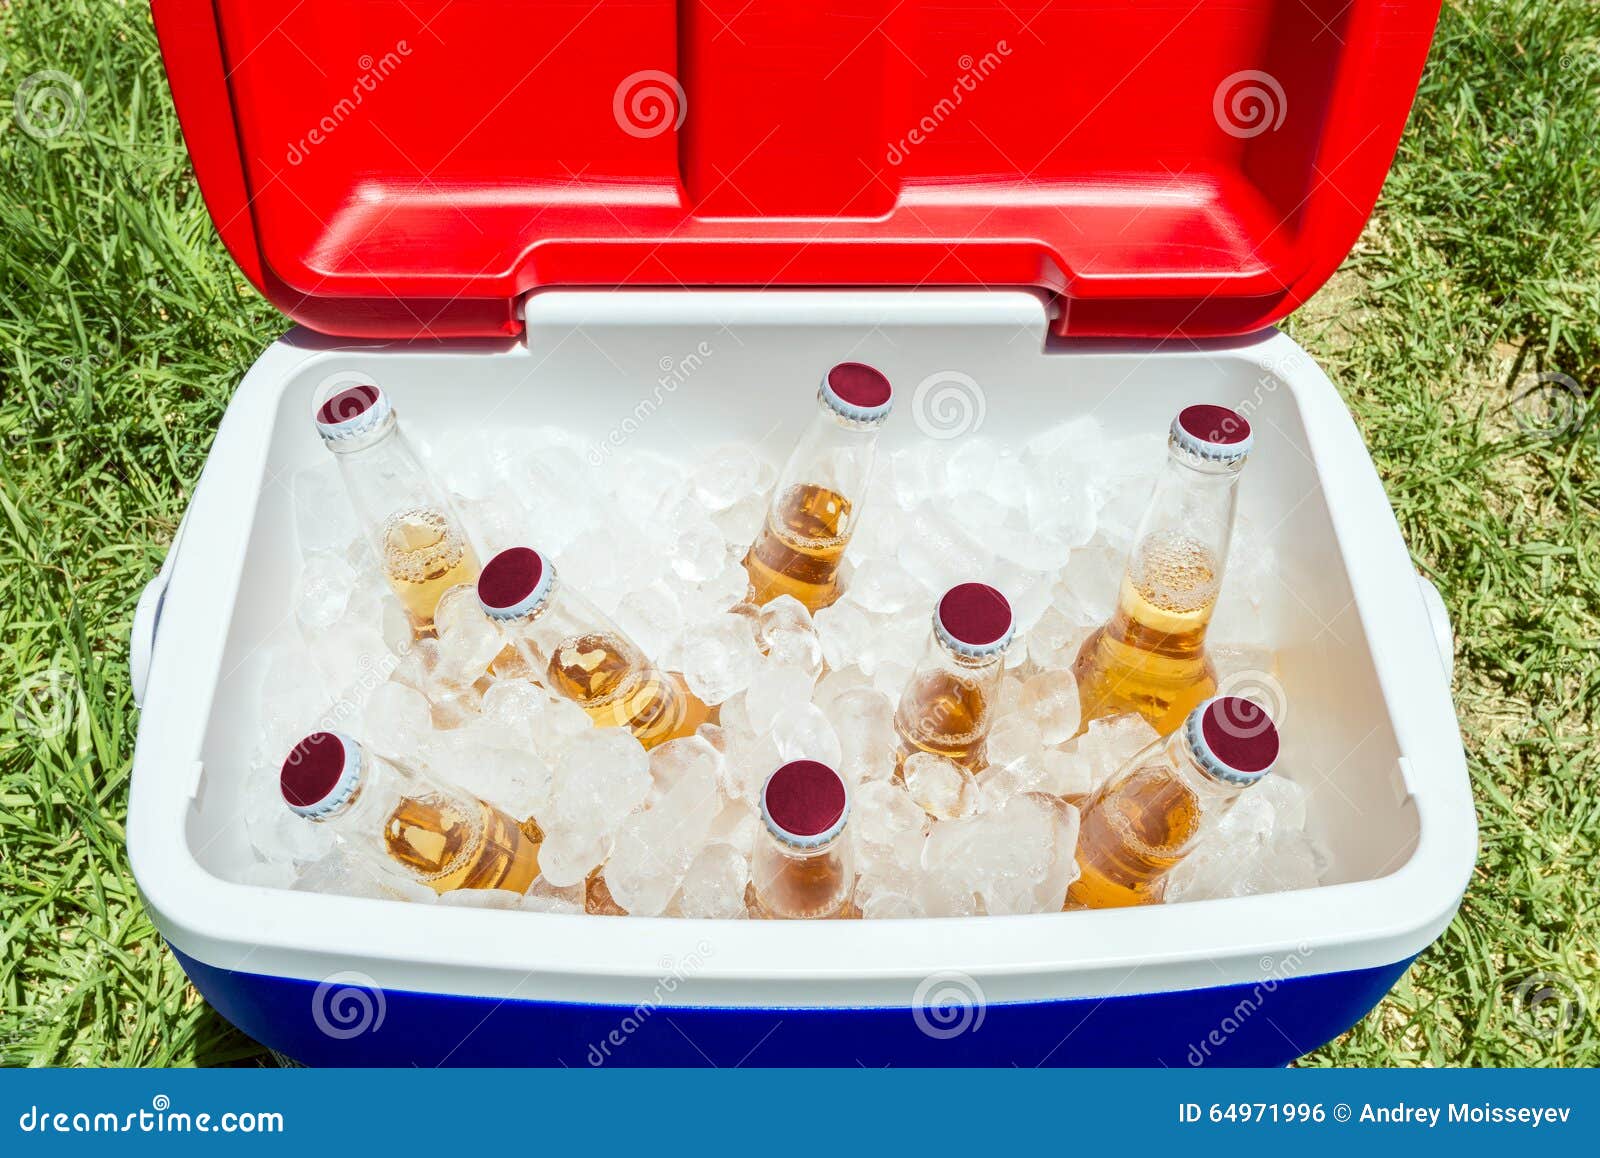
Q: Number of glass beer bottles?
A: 8